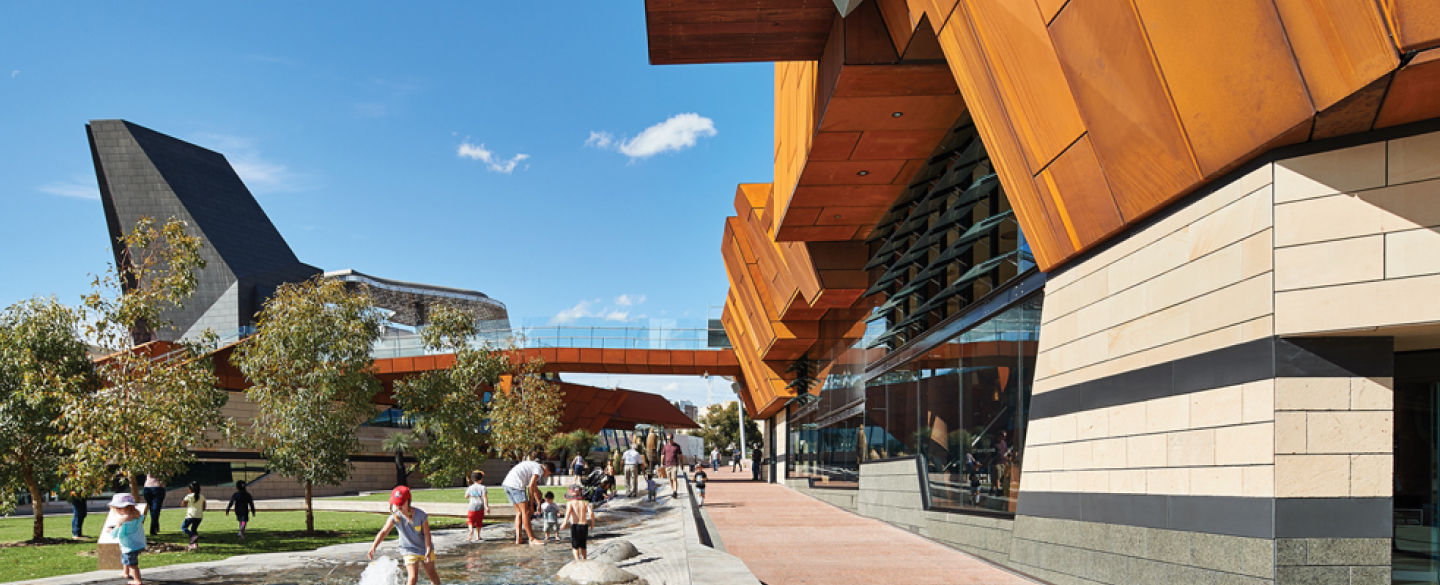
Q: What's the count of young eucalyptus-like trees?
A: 5